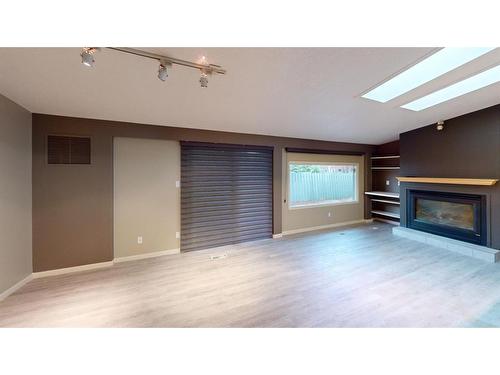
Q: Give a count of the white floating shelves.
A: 5